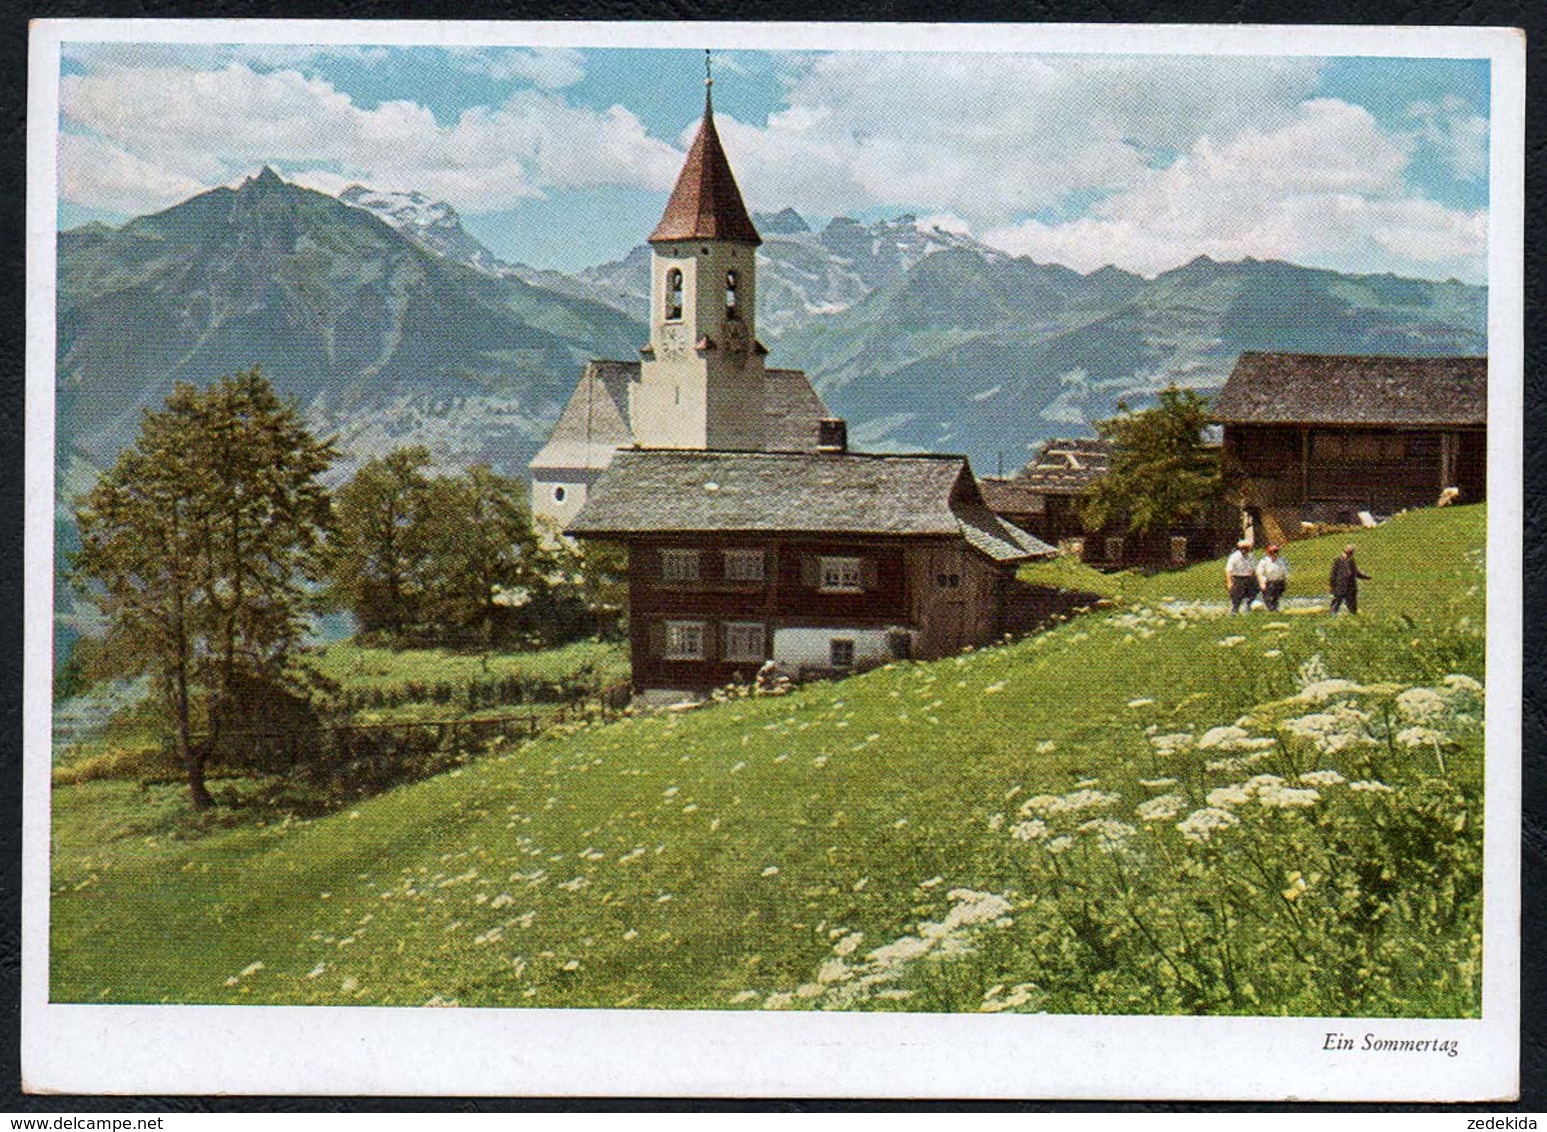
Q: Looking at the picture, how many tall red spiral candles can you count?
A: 0